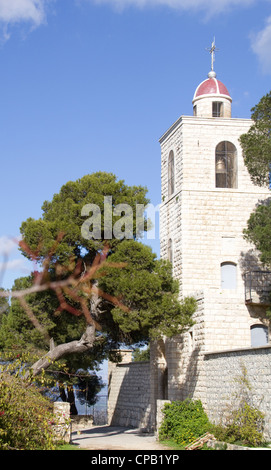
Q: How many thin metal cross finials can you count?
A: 1